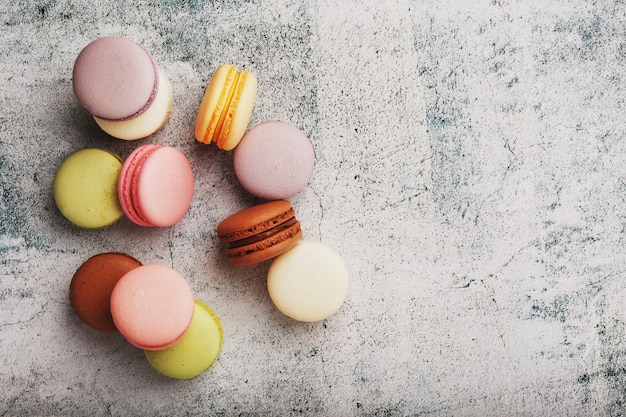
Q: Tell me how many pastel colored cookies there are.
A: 9